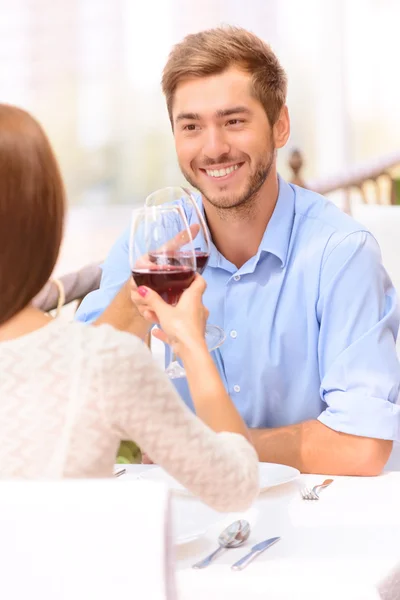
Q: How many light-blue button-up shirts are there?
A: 1